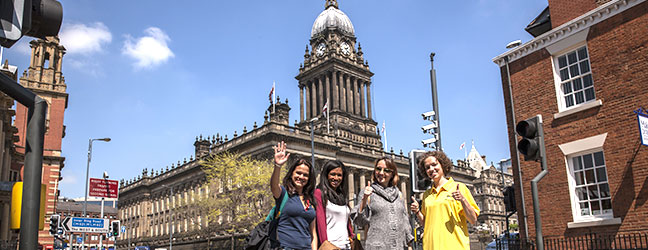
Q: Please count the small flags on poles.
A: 4